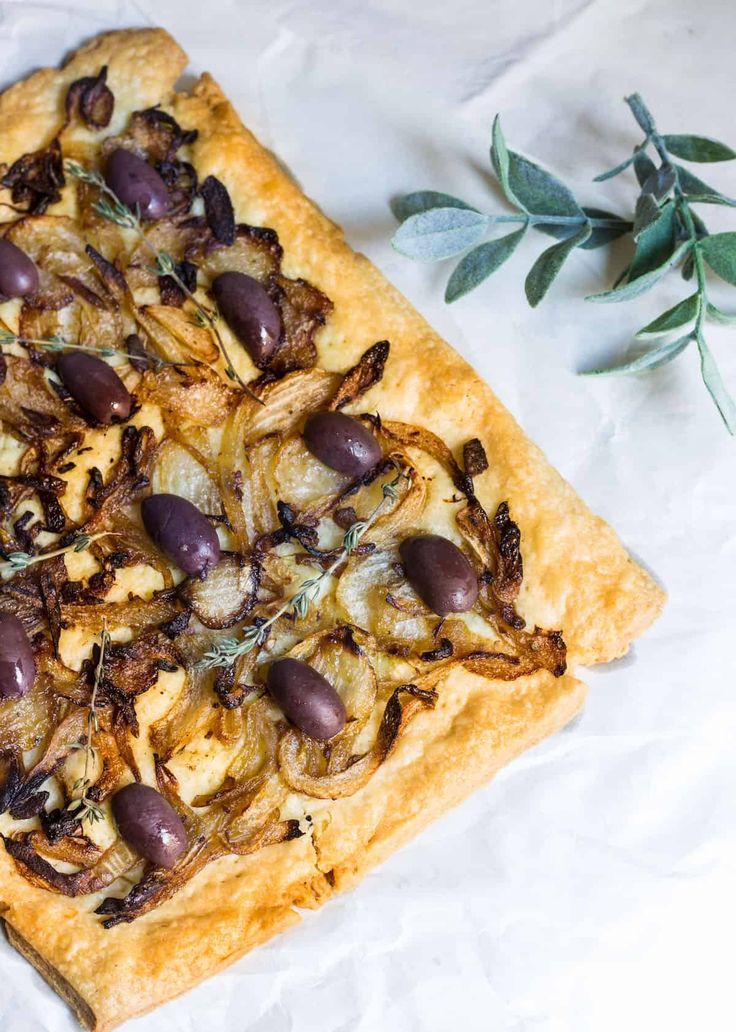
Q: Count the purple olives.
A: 10